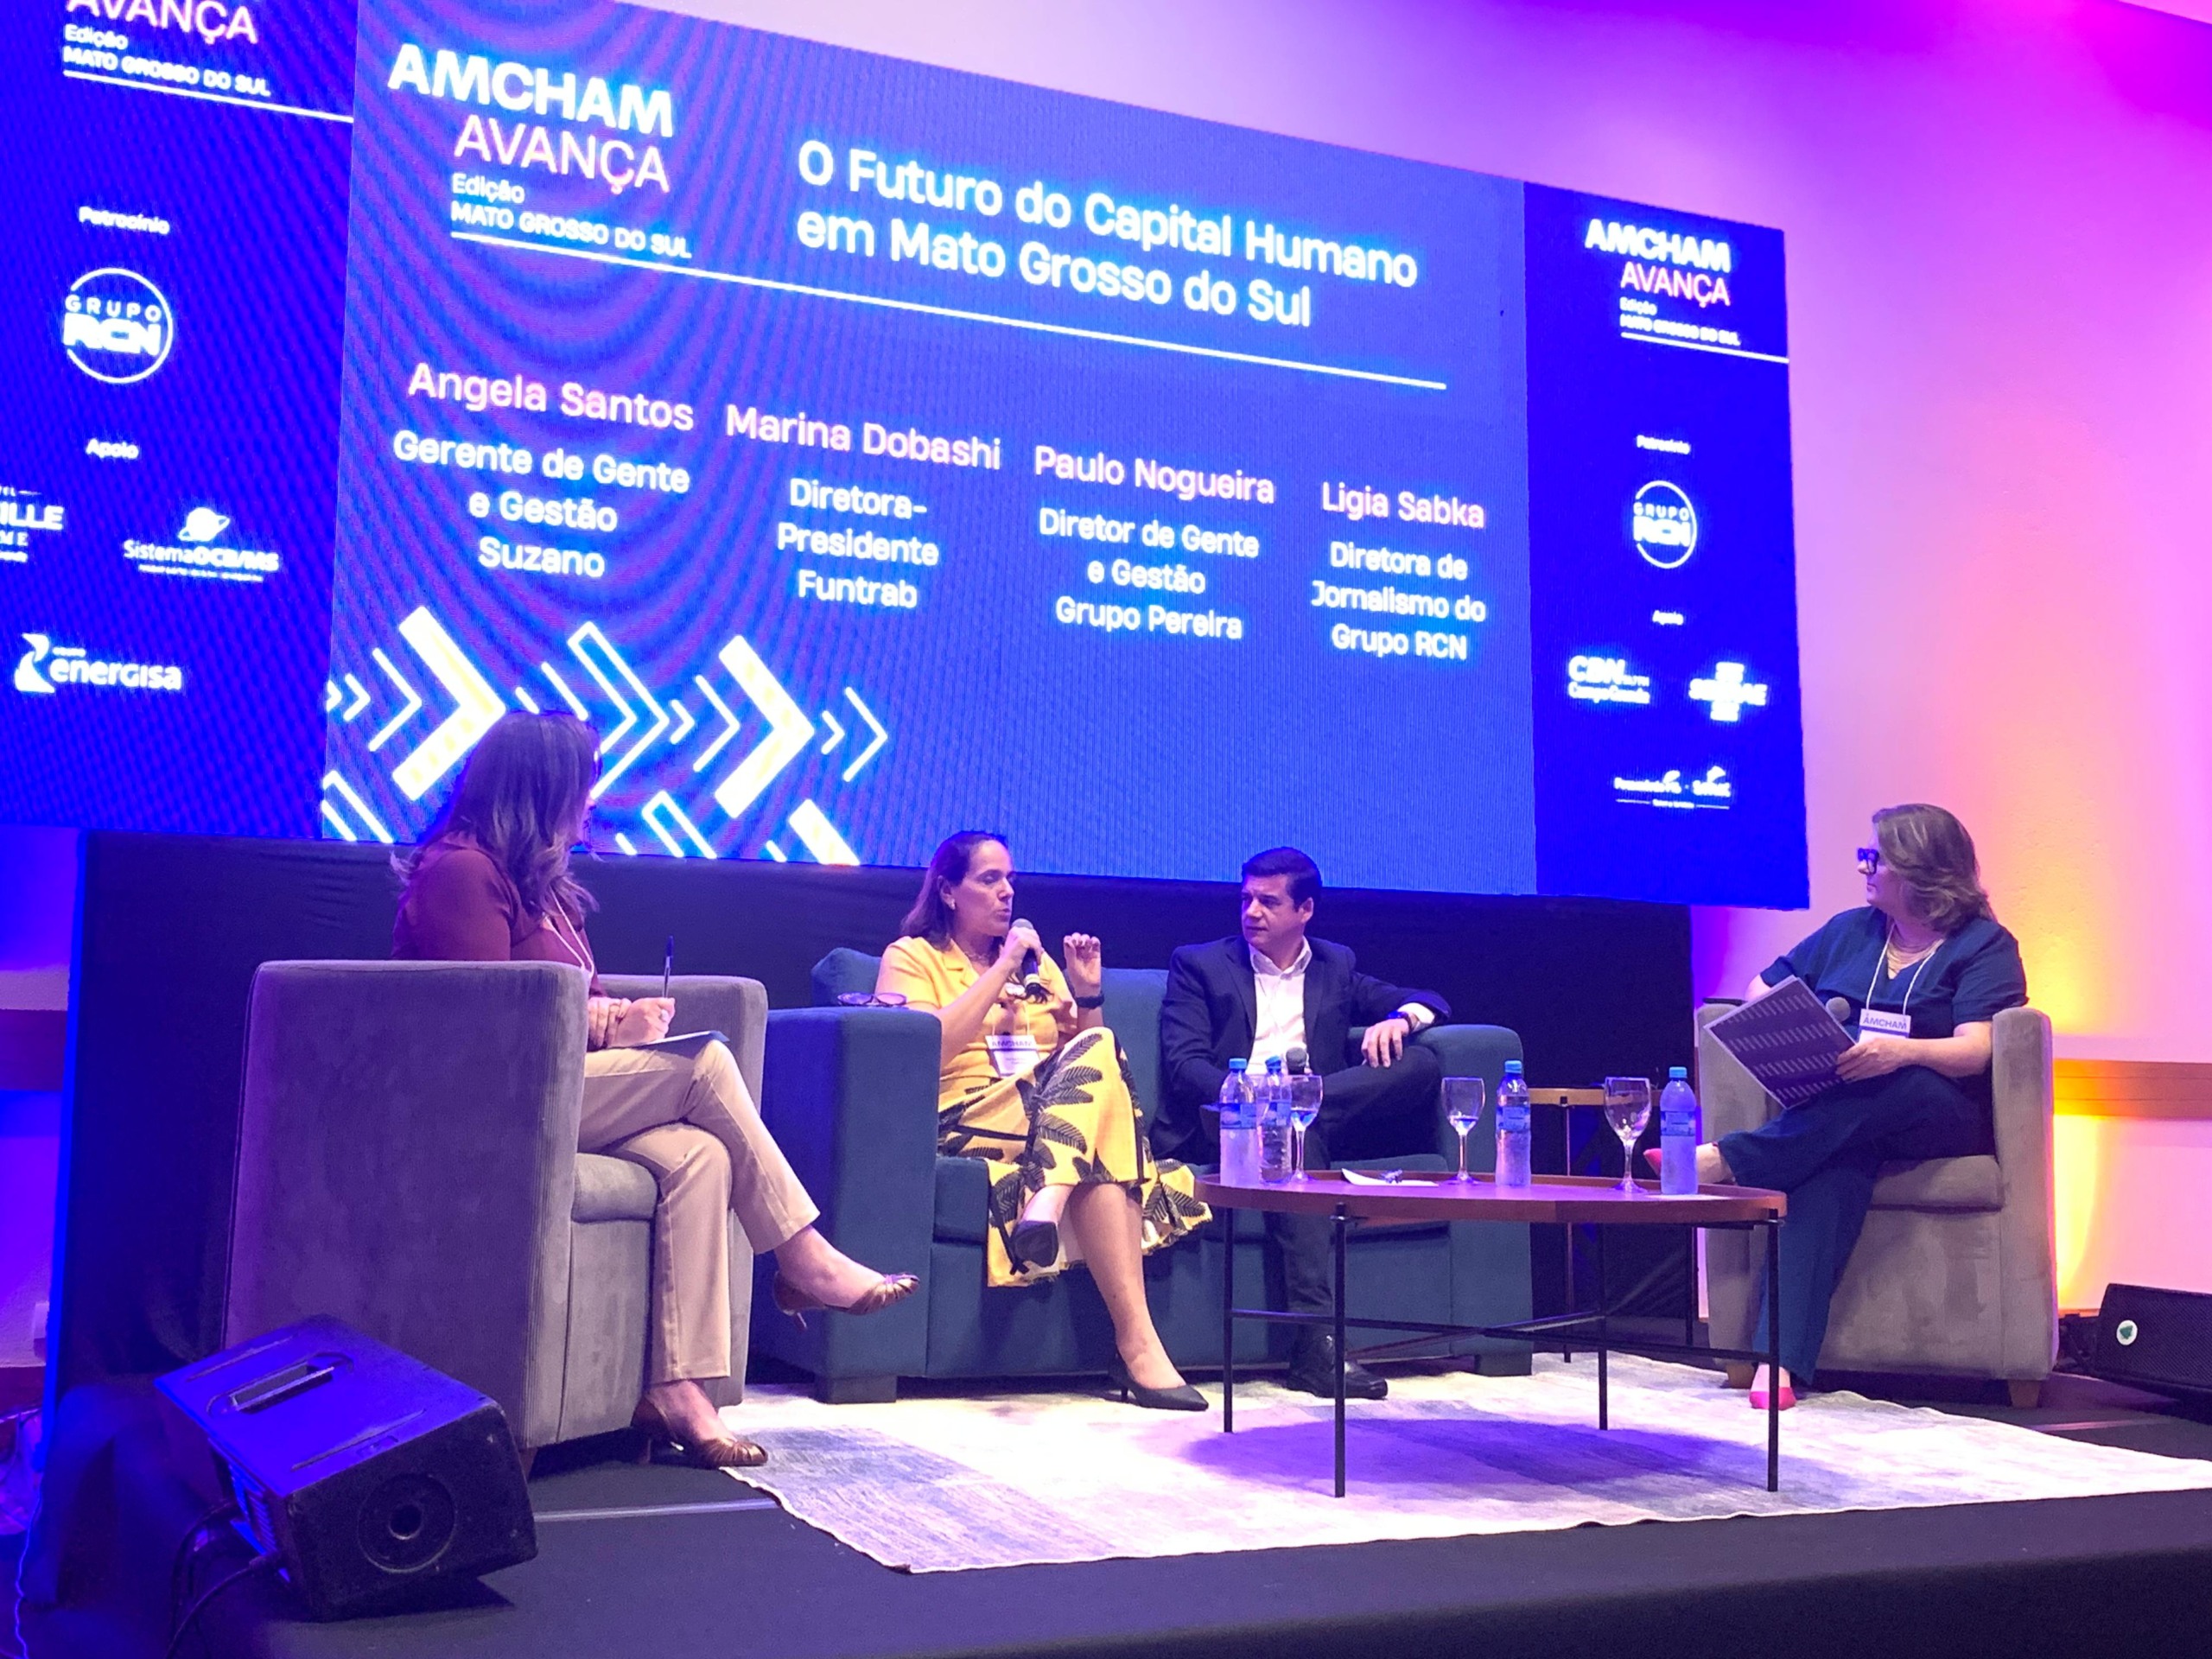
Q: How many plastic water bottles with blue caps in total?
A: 4